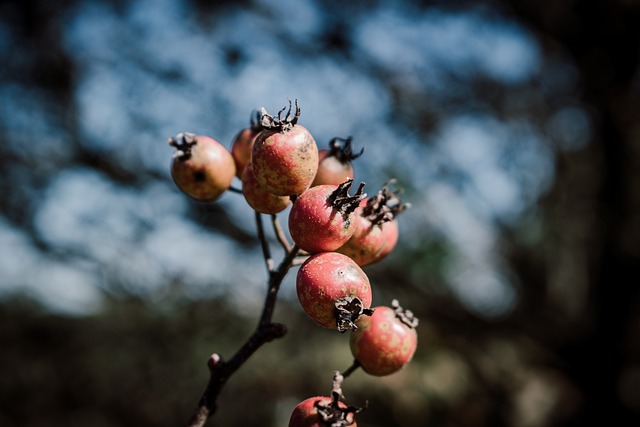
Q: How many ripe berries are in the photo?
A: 10